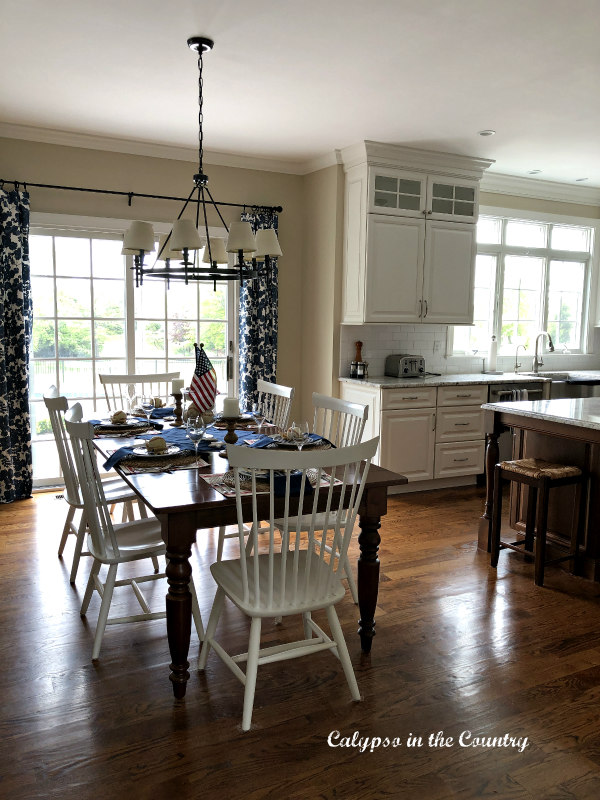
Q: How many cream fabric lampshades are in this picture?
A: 8